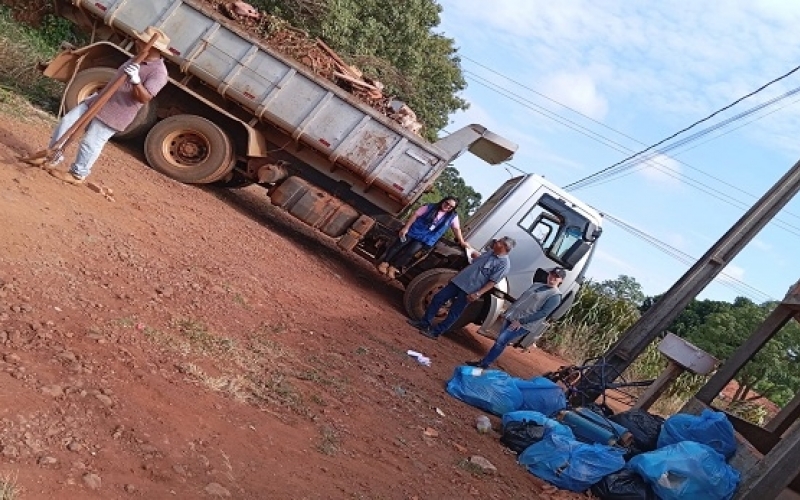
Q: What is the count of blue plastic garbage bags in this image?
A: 6